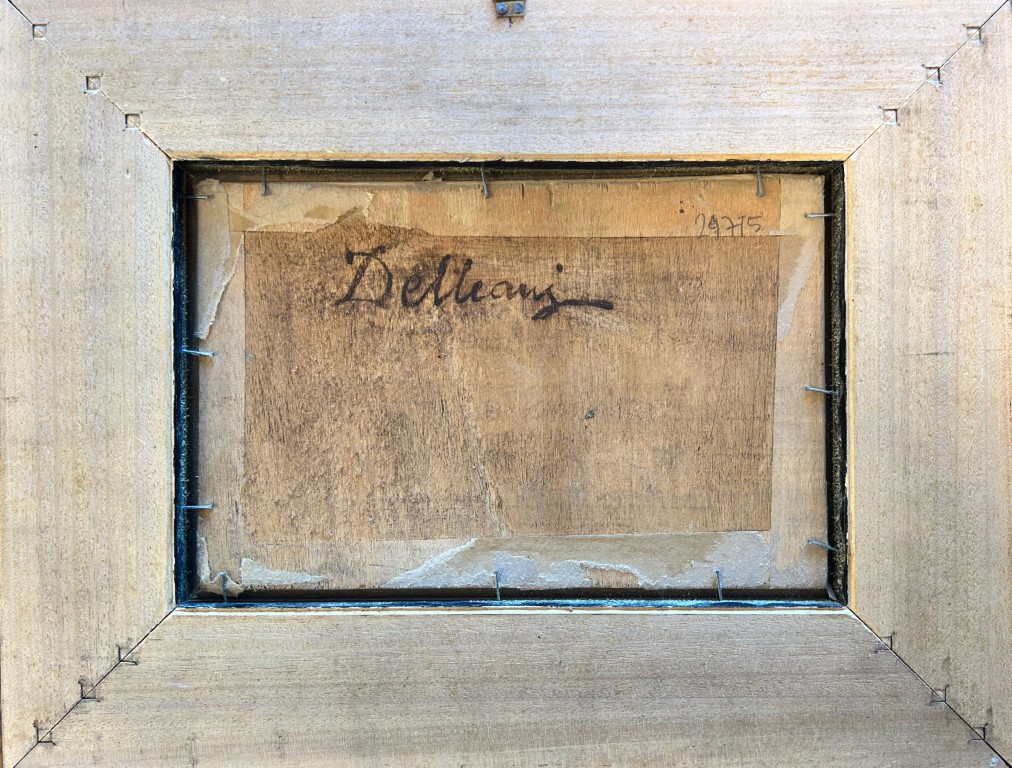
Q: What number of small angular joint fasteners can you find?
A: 12